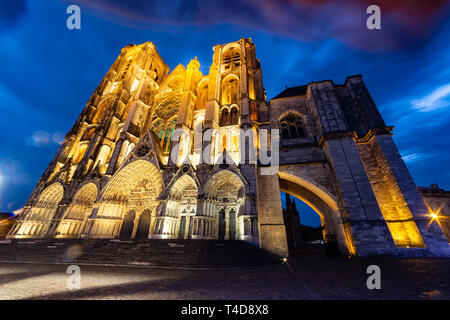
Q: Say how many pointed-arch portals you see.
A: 5